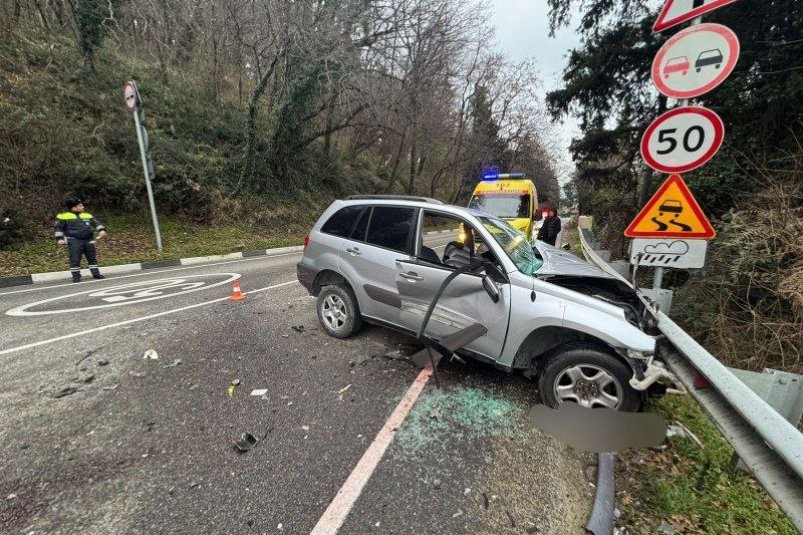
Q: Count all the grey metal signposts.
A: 2